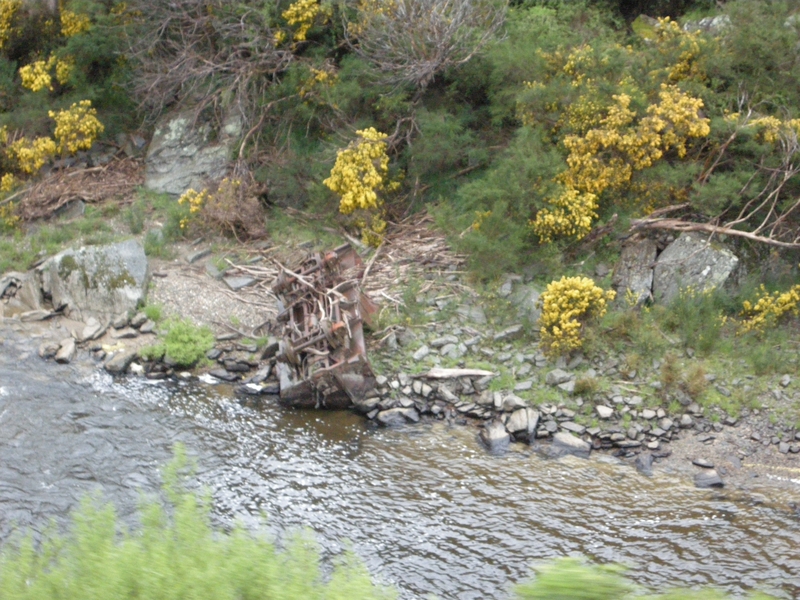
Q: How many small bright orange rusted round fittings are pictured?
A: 2